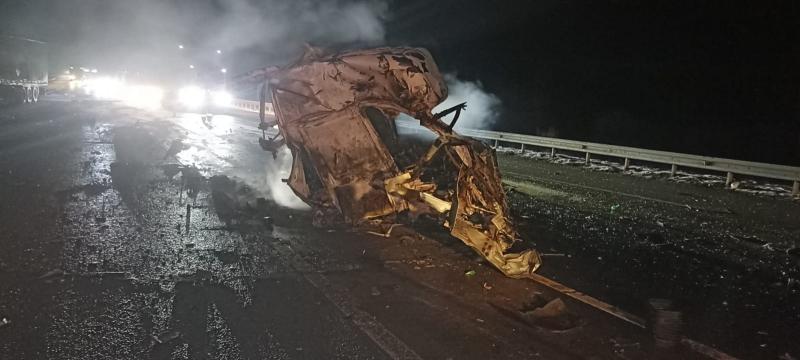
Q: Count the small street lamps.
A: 4